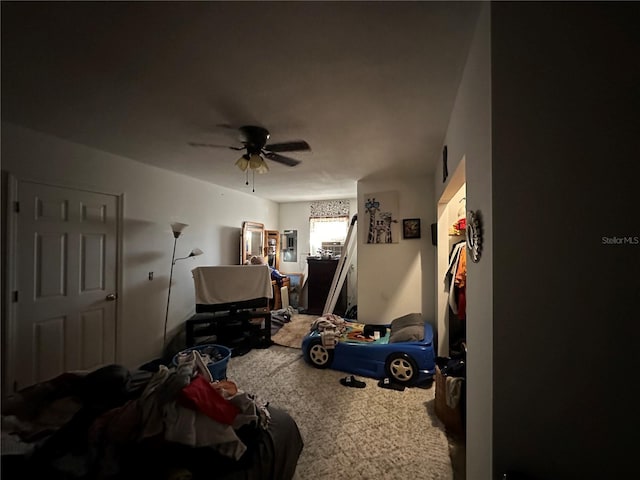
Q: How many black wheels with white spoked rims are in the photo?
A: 2